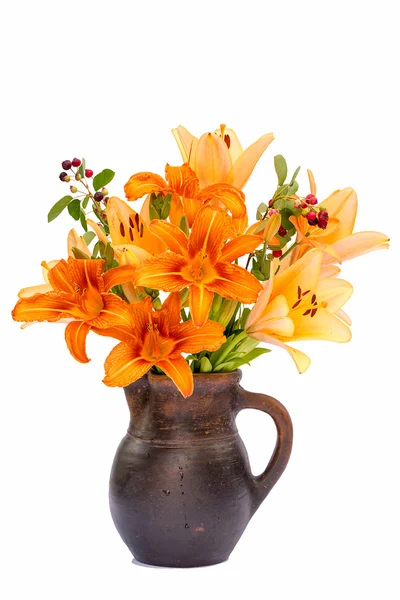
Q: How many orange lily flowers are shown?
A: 4